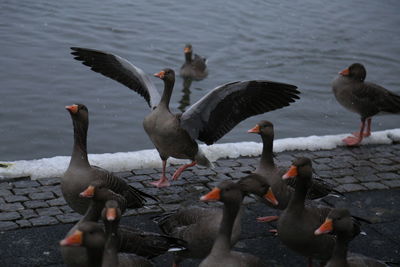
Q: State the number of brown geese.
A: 12